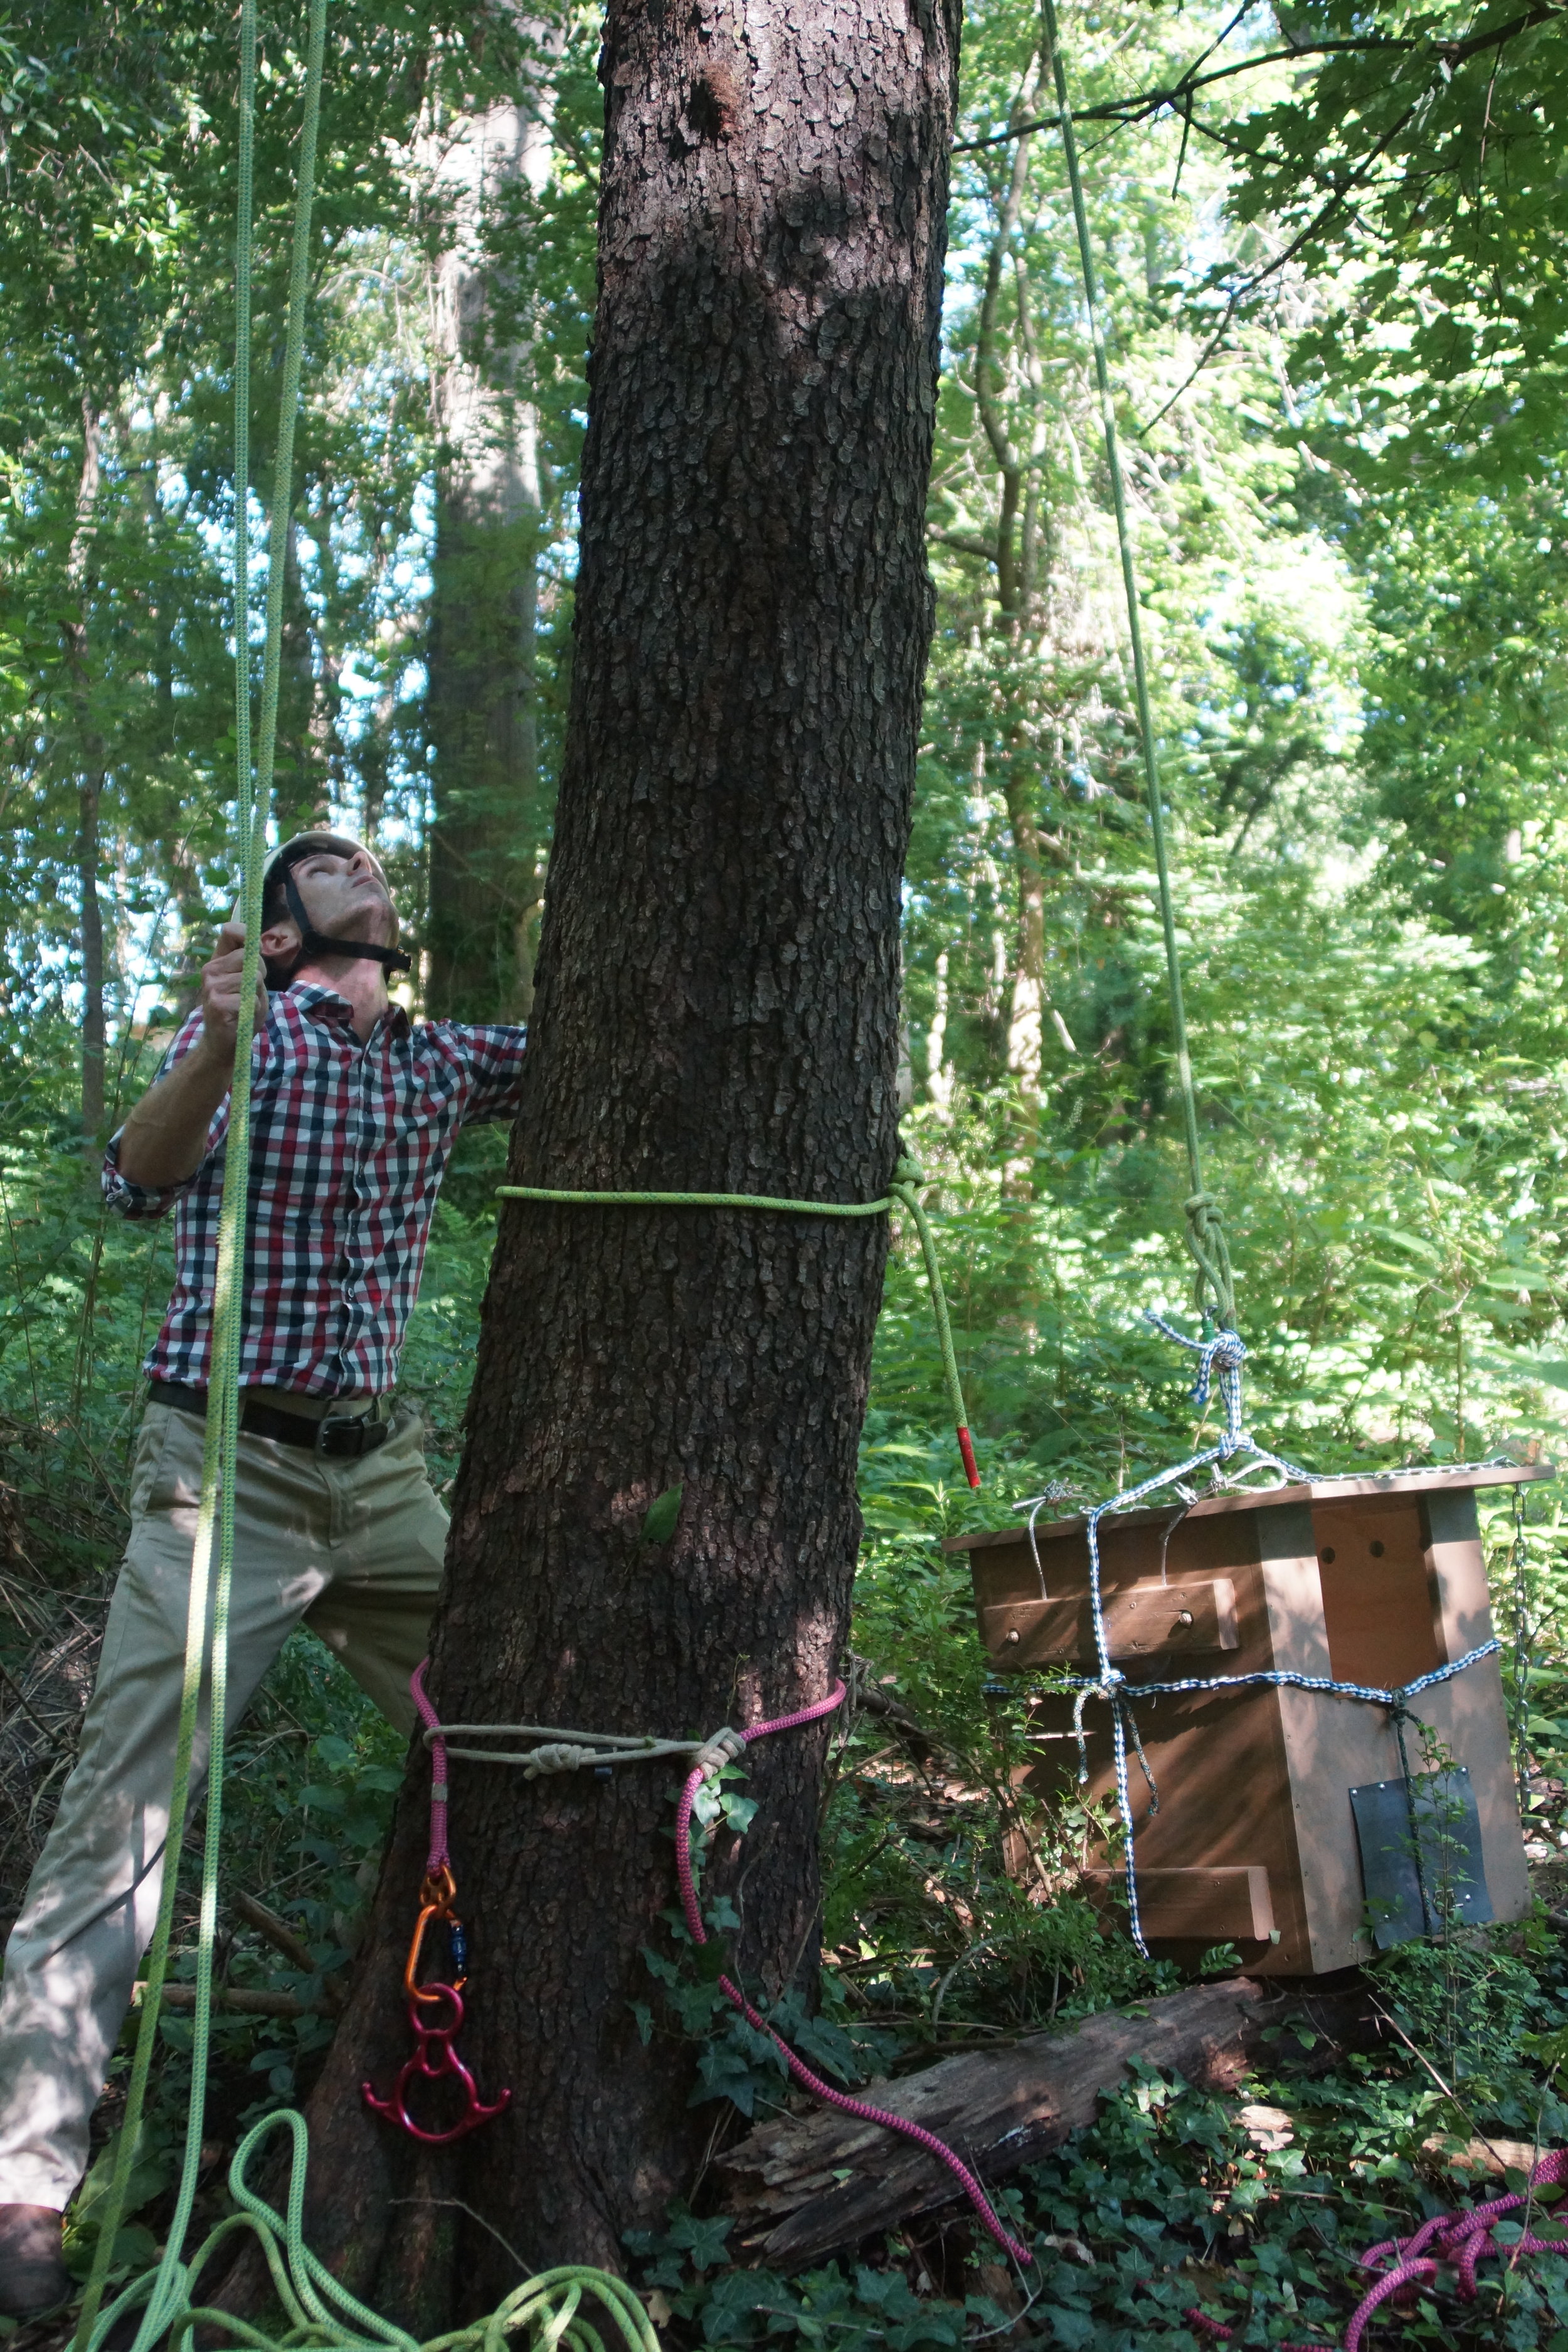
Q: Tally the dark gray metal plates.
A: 1